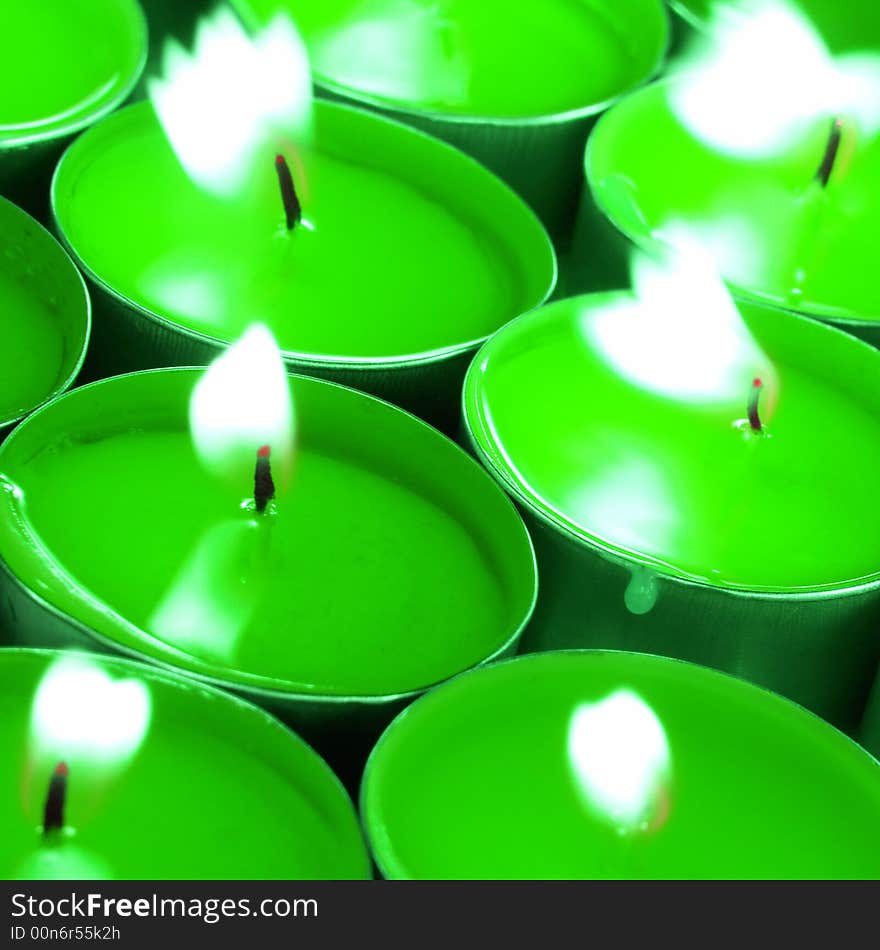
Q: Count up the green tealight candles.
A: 10